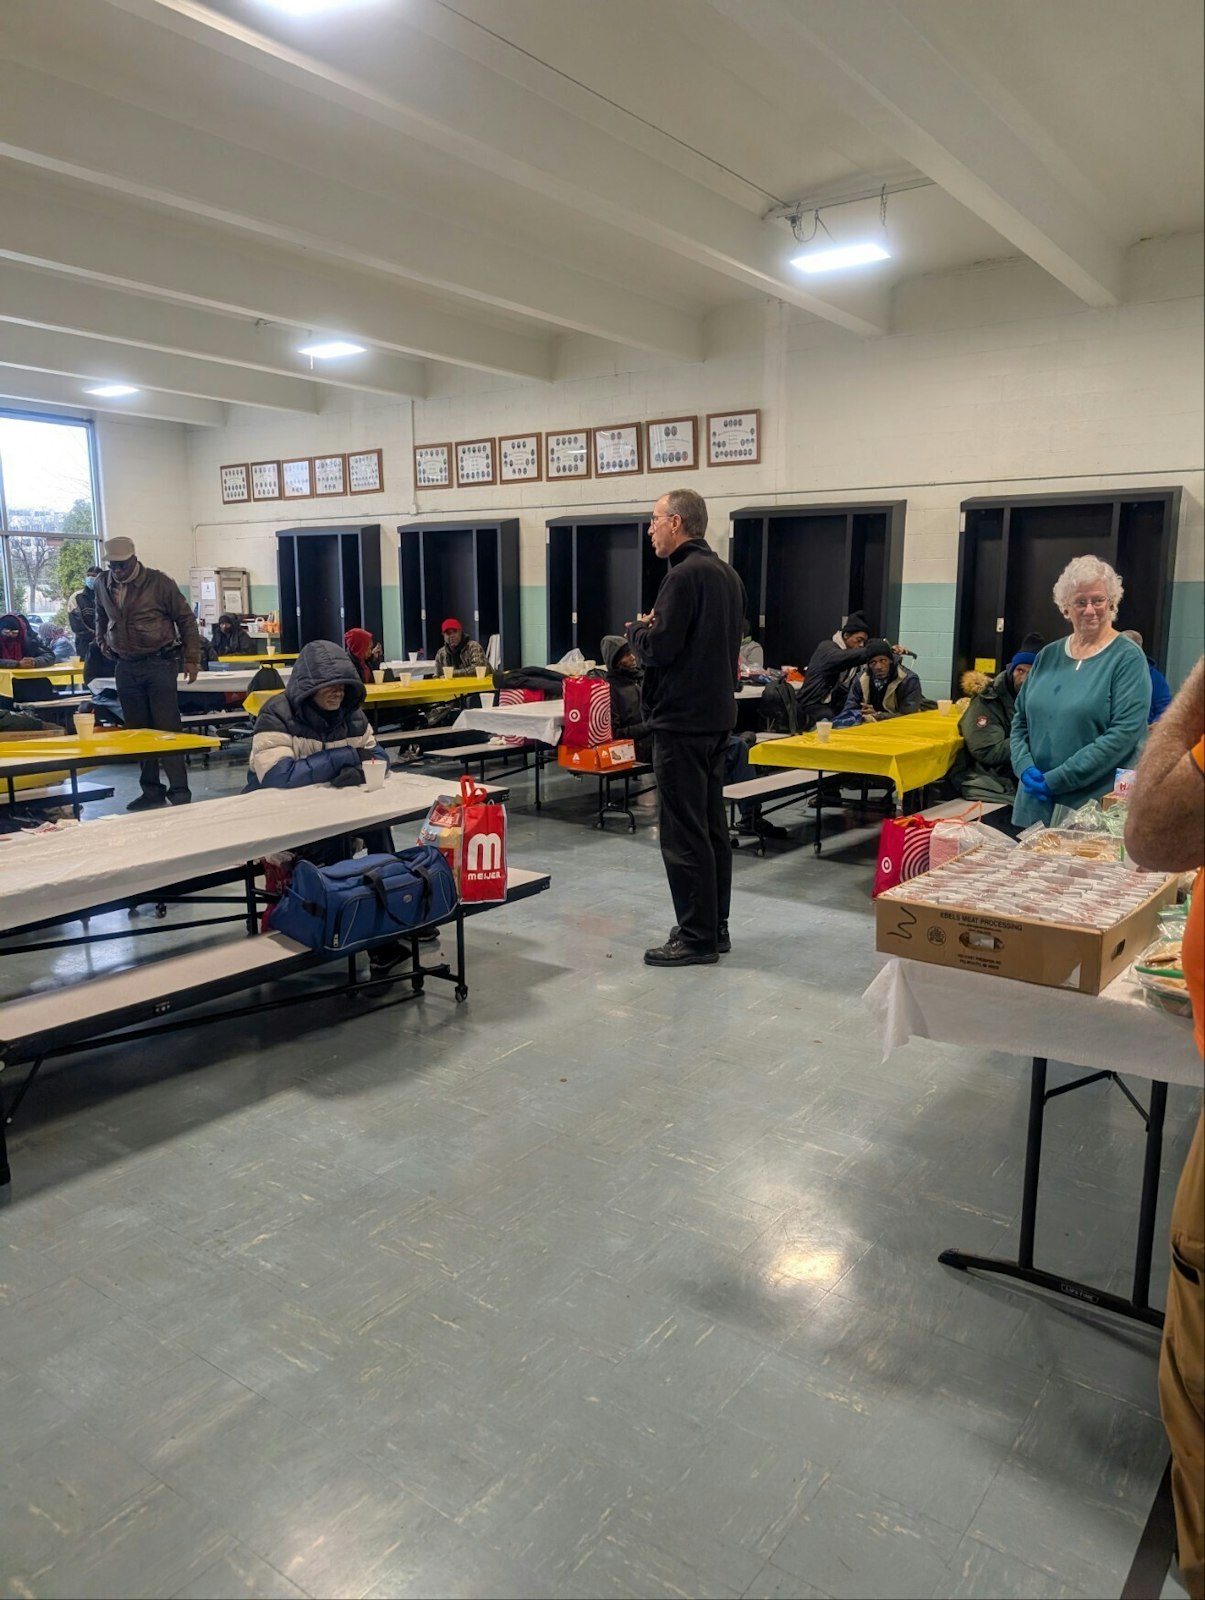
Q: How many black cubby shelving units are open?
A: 5